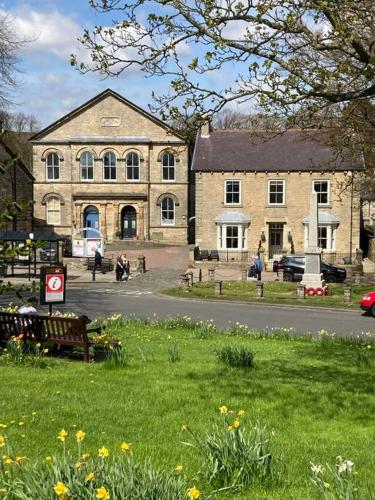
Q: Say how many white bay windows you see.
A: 2